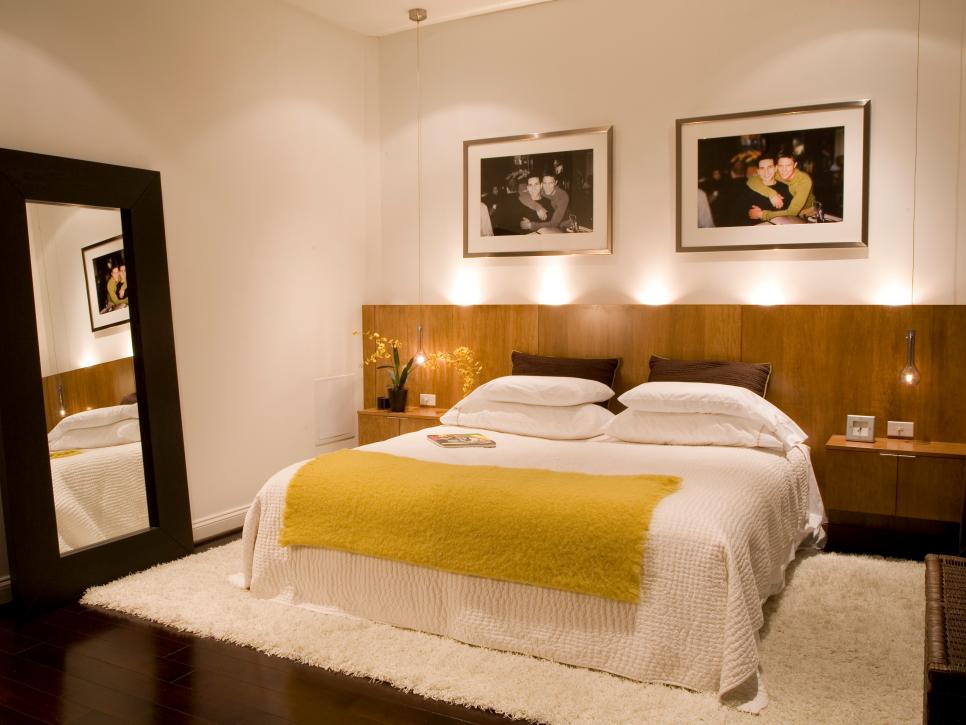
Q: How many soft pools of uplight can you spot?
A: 5